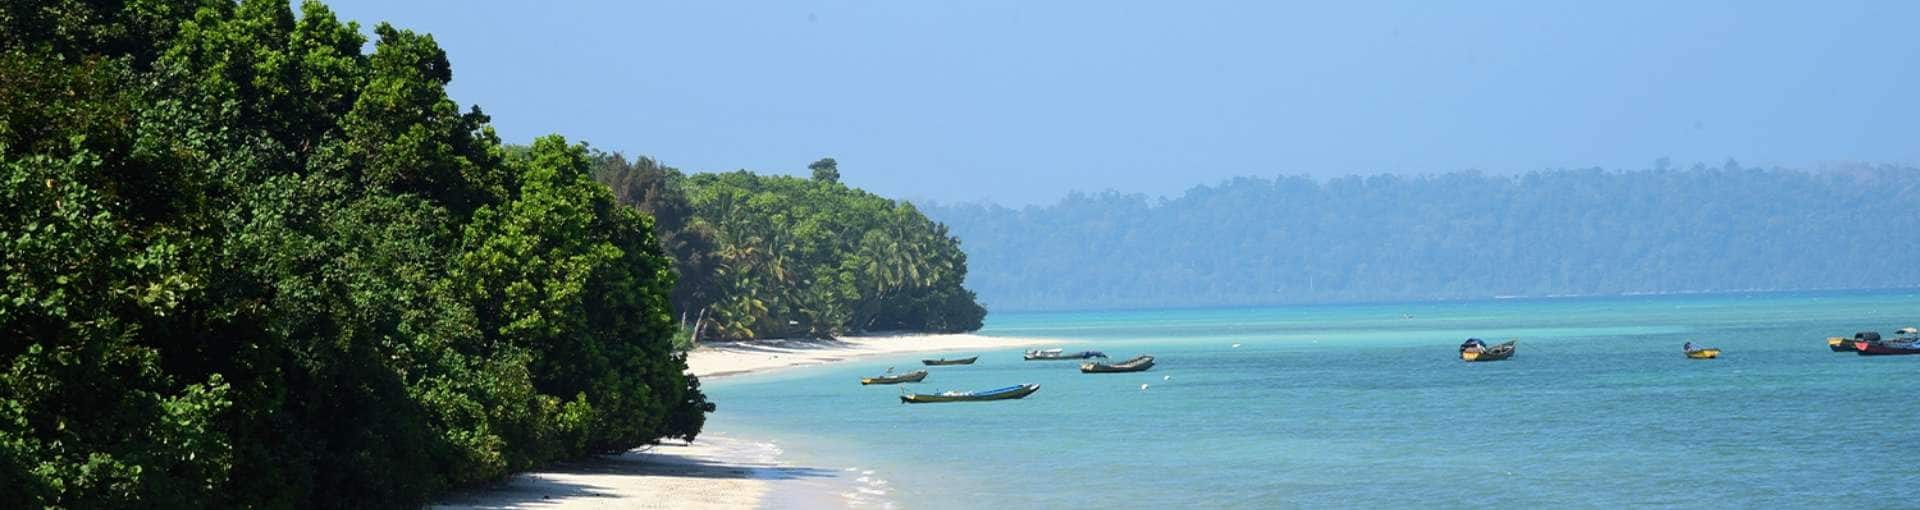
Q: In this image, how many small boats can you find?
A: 9